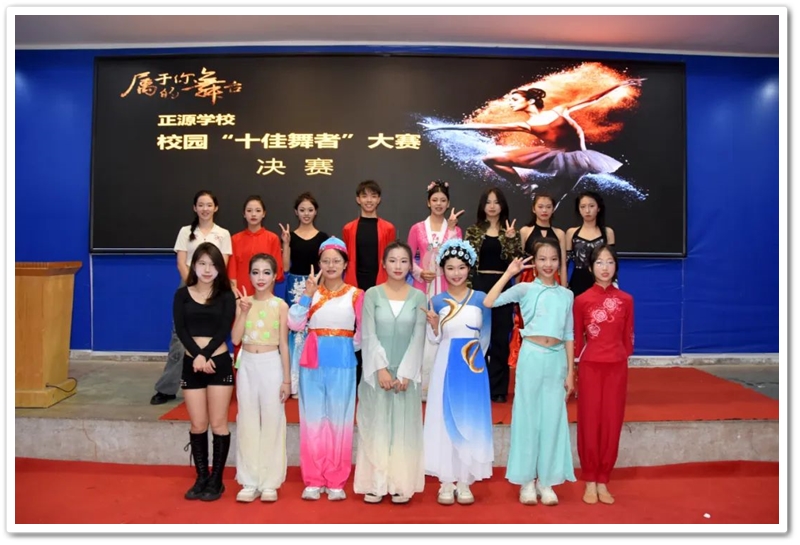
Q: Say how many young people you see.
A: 15